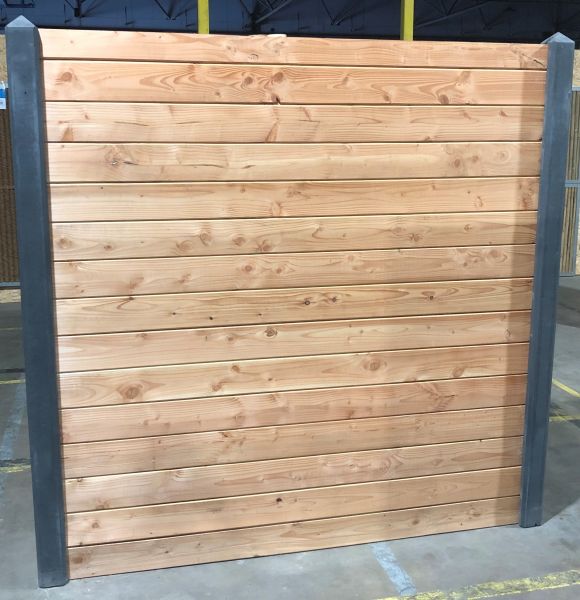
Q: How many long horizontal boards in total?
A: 15